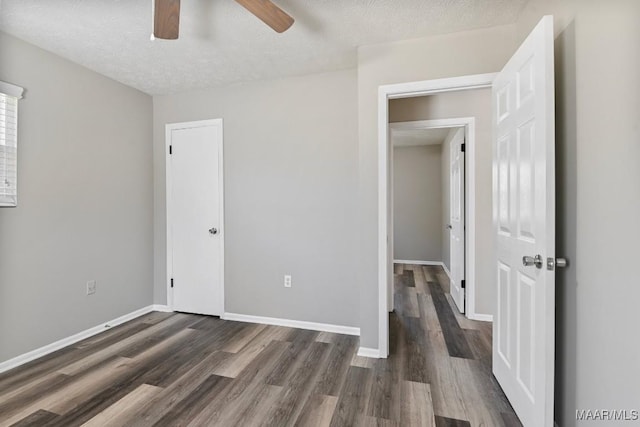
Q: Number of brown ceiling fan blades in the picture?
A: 2